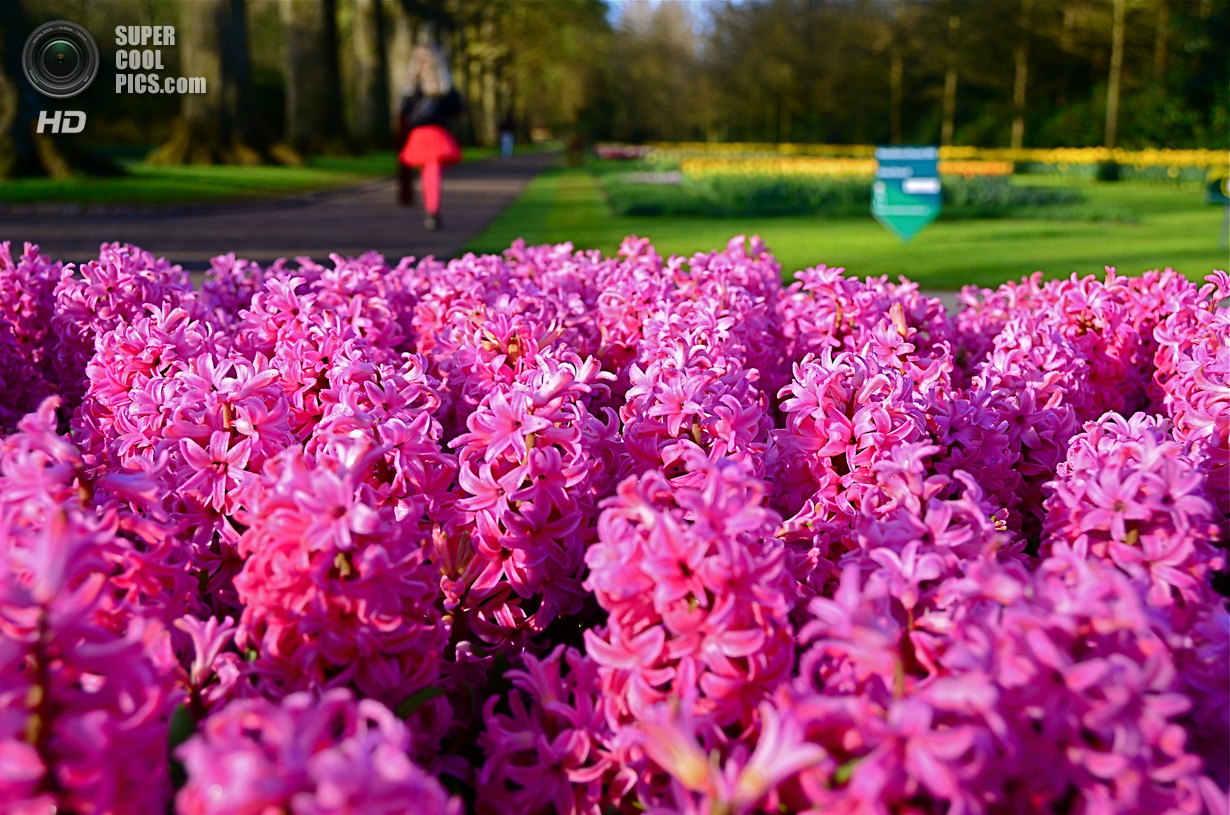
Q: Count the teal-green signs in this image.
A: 1